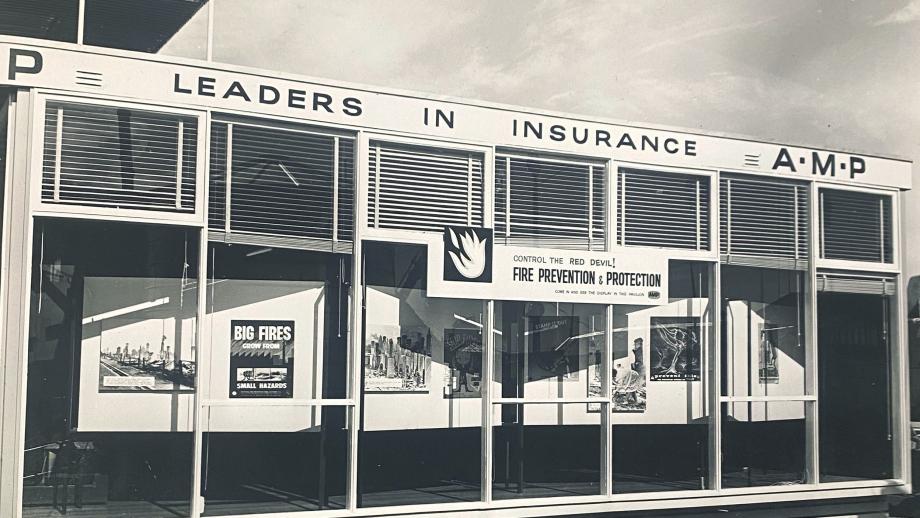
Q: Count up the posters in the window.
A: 8